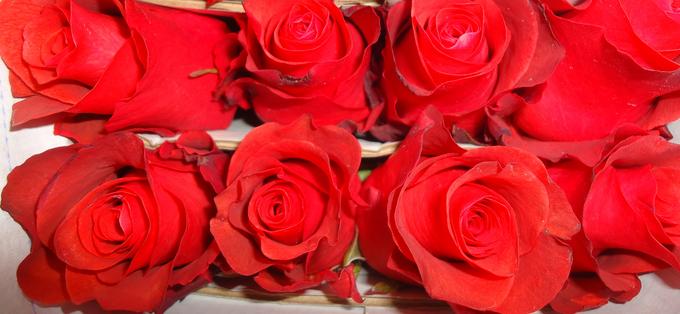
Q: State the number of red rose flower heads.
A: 8